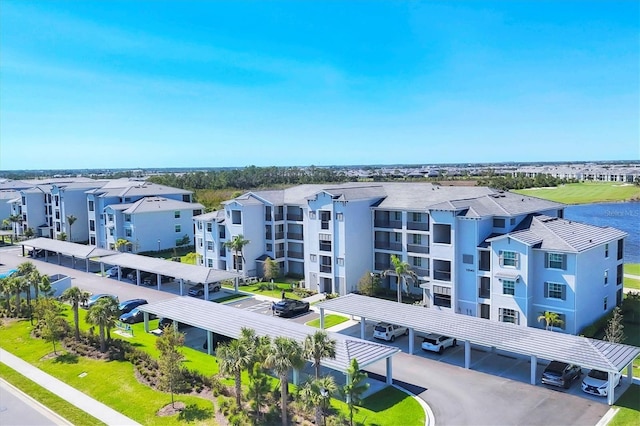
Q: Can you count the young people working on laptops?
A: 0